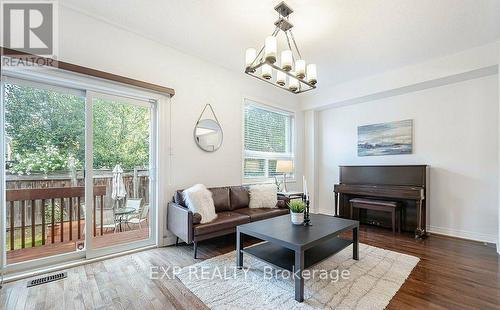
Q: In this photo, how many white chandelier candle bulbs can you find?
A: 8